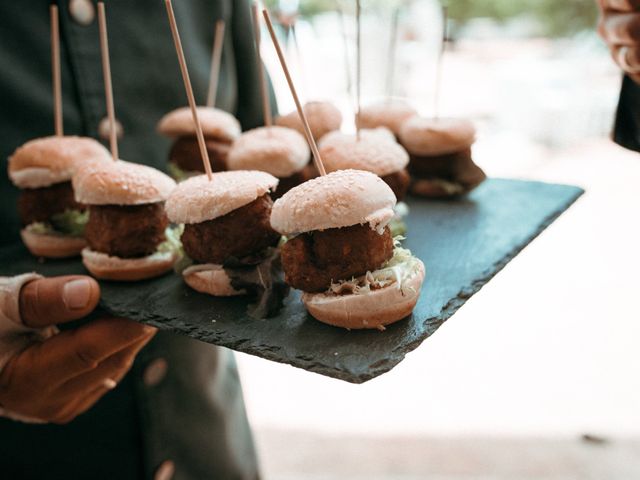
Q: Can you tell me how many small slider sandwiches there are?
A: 10